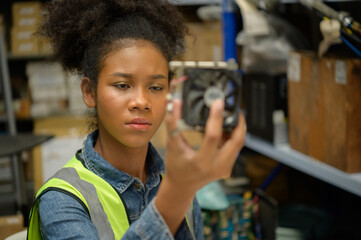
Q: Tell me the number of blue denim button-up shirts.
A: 1